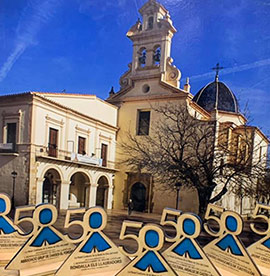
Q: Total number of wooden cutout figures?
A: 7